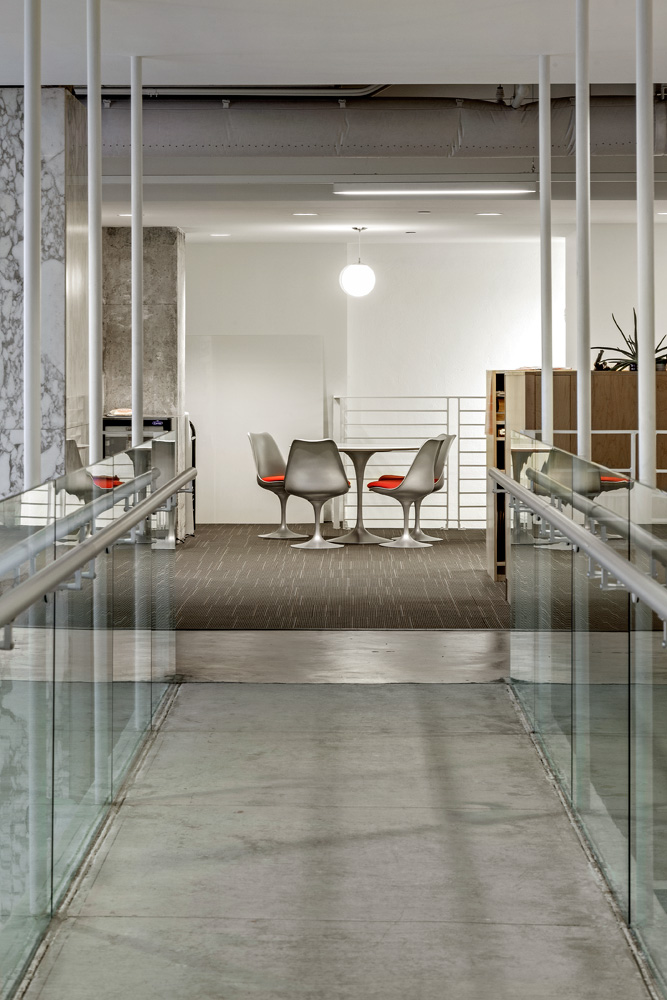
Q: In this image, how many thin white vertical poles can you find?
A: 6